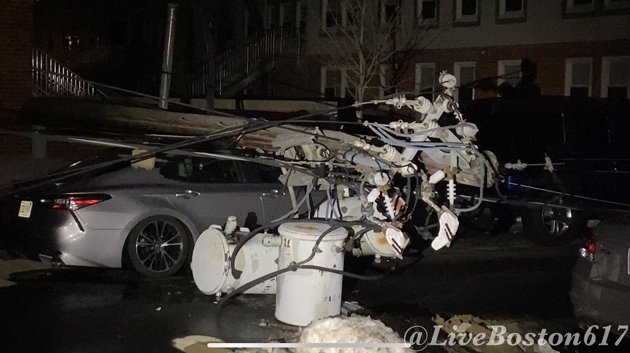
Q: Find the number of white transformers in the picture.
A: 3